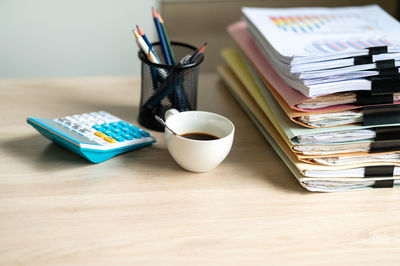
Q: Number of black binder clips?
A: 11